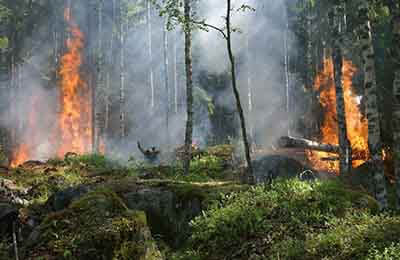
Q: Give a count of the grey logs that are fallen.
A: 1